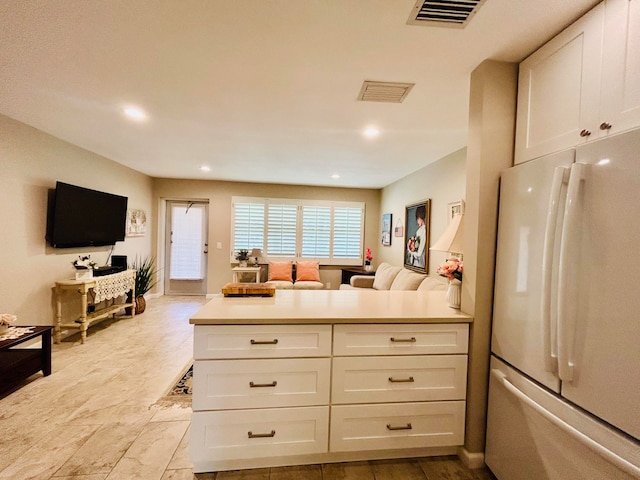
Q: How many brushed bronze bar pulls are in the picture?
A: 6